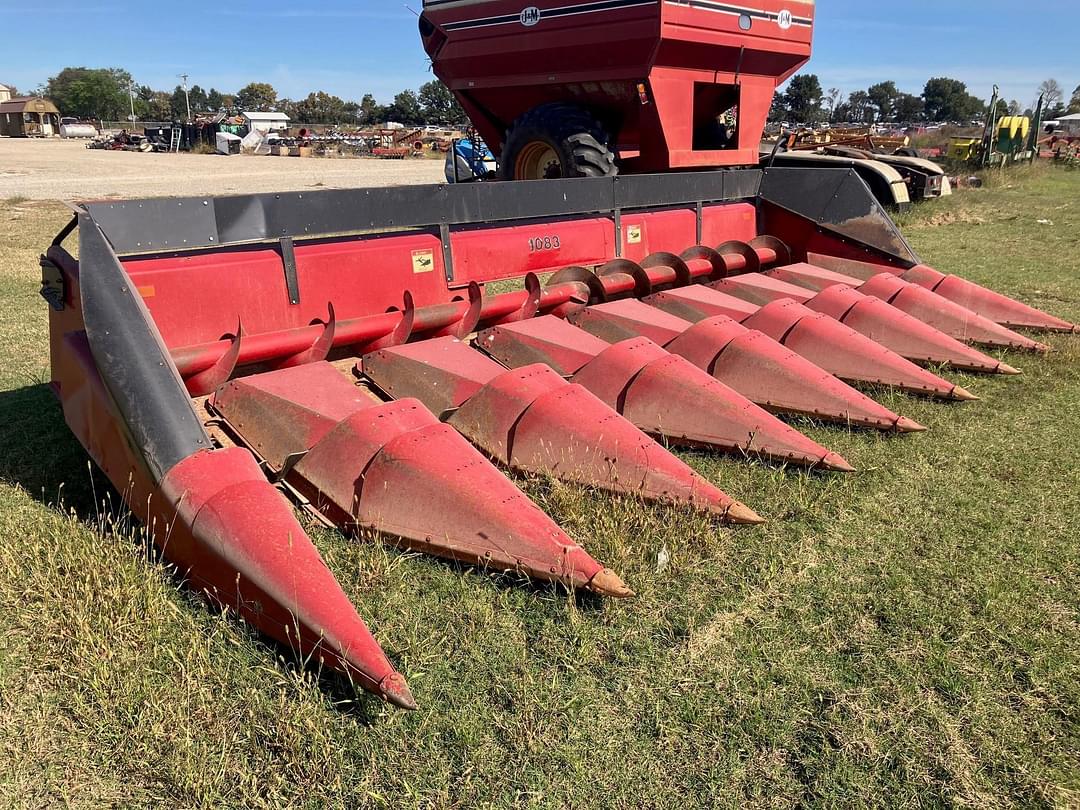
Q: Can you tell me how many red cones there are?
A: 9